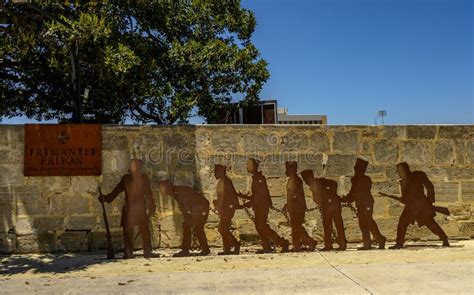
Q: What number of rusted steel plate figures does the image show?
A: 8